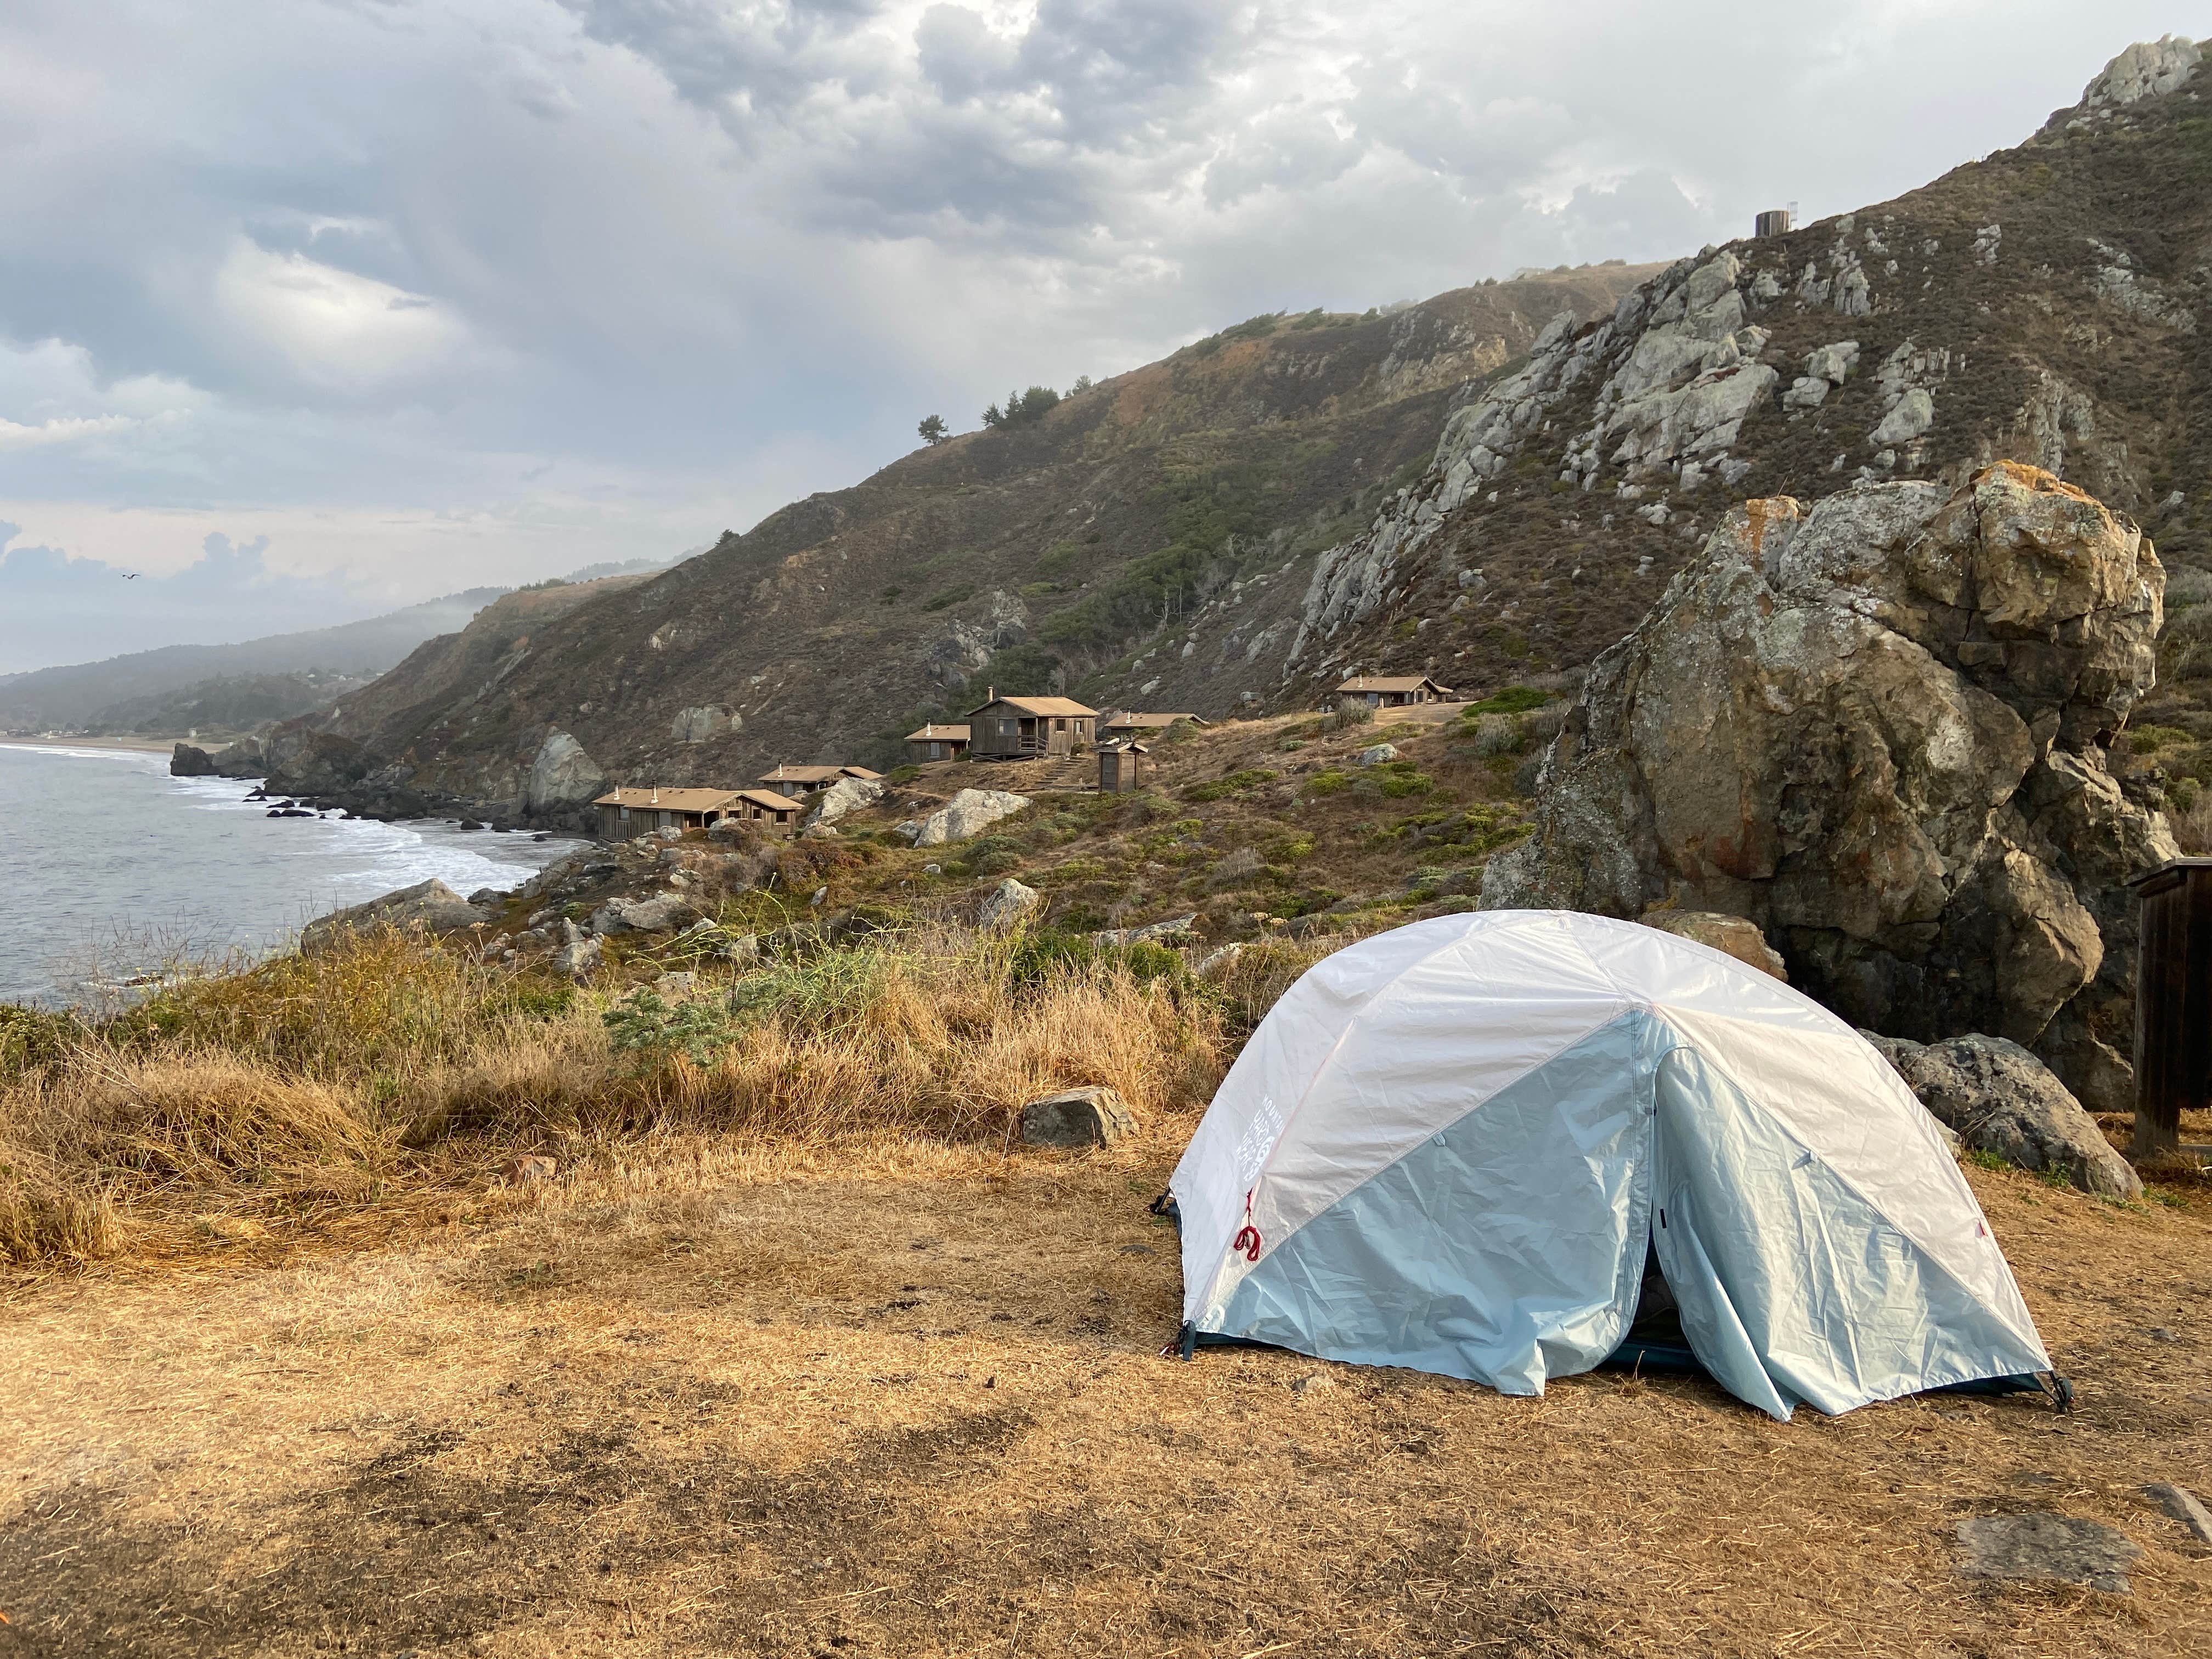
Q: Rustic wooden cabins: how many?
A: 6